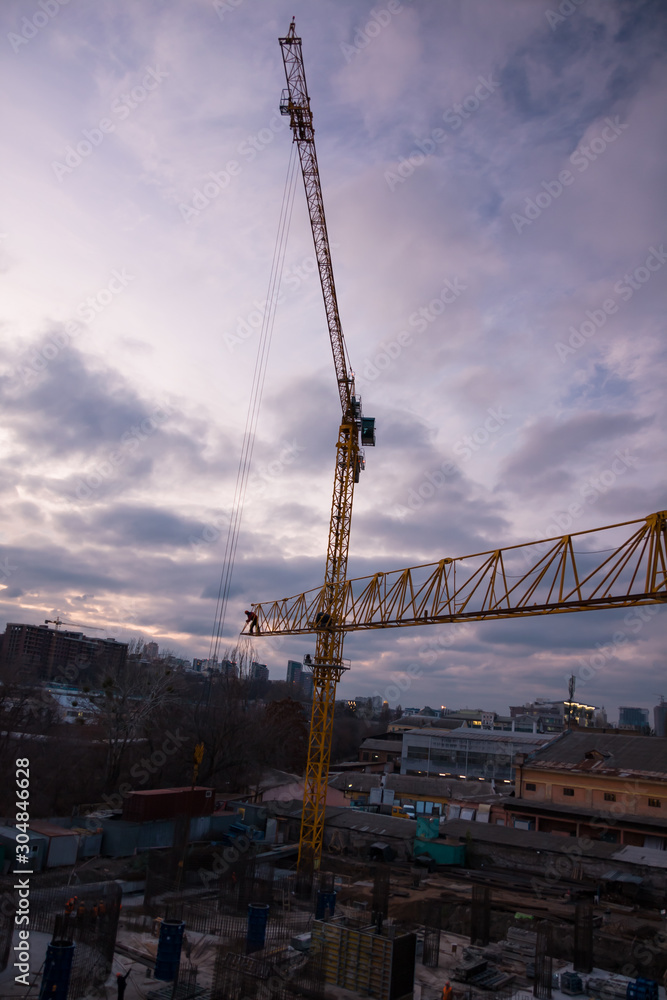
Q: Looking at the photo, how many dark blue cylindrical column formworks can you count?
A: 4